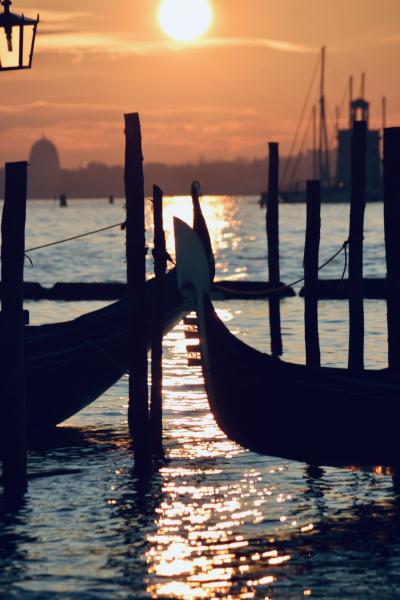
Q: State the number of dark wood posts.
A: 7